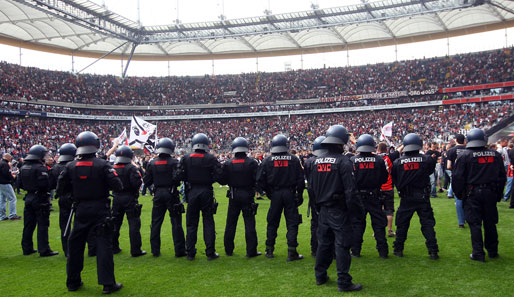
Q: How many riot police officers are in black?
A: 13